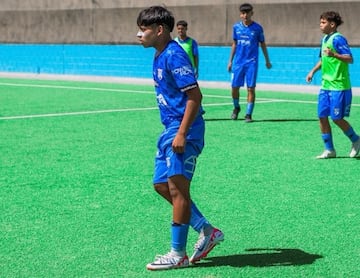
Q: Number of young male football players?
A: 4